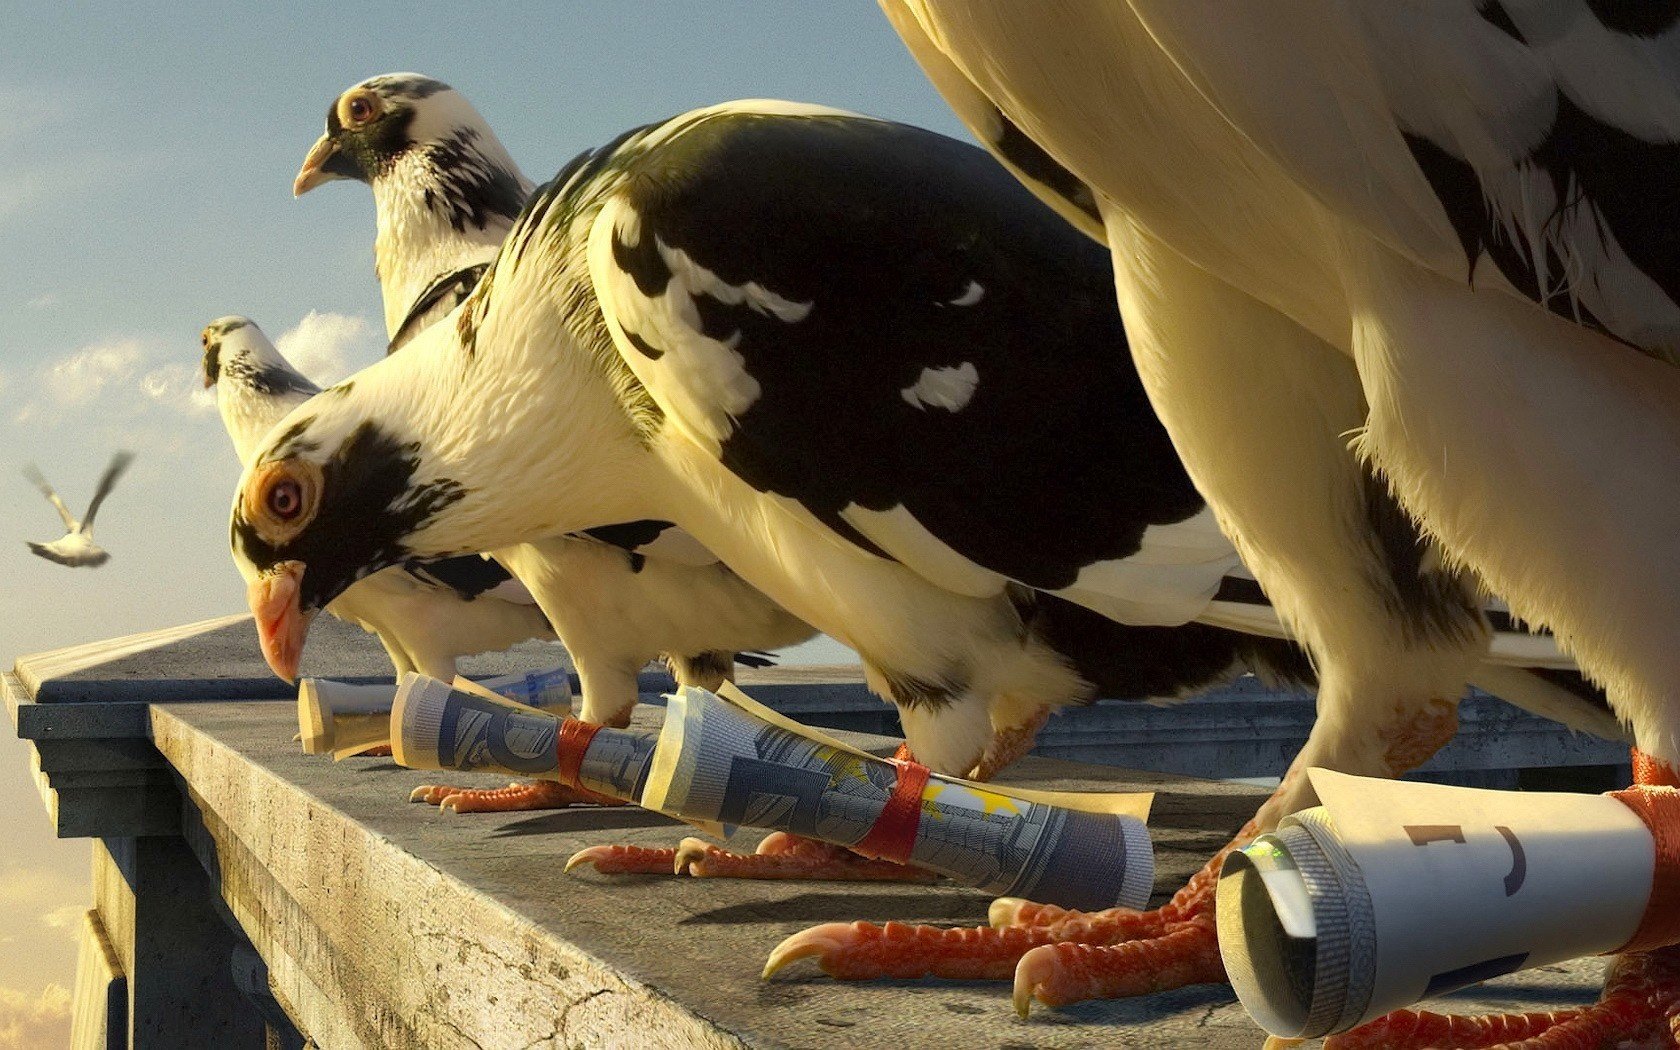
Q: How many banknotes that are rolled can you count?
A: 4